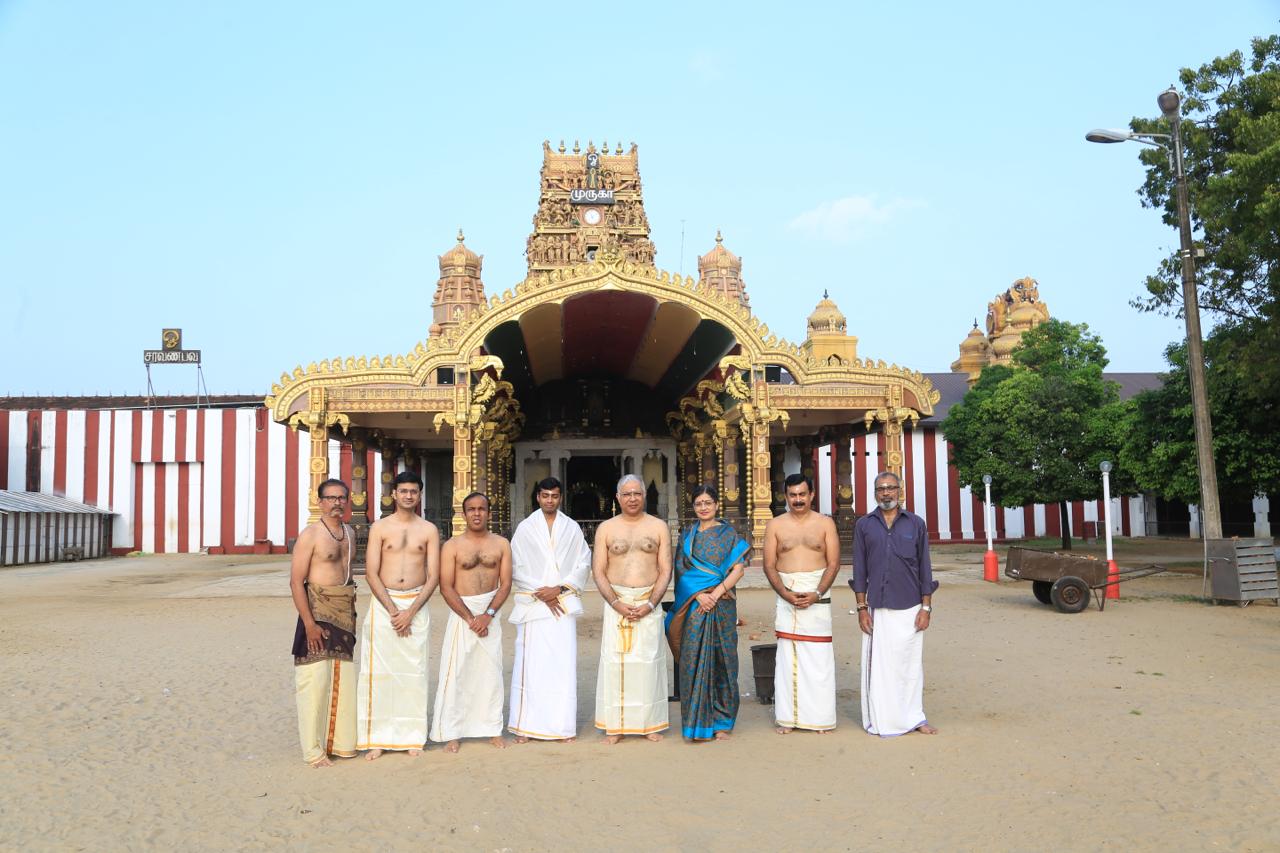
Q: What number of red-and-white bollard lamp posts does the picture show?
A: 2